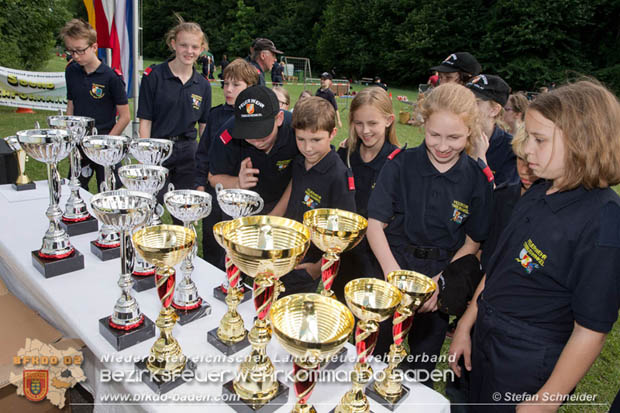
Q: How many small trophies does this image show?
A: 1